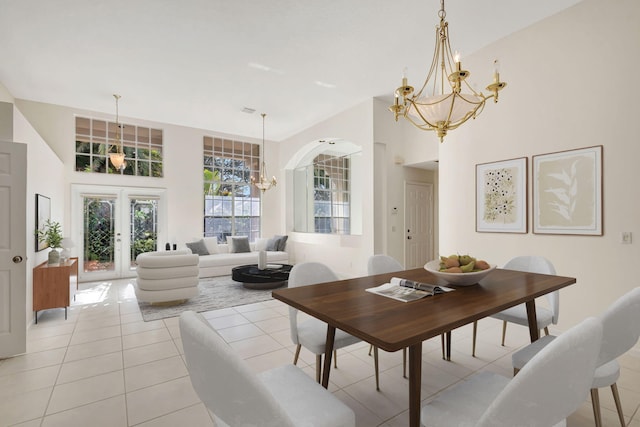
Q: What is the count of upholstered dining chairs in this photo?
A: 6